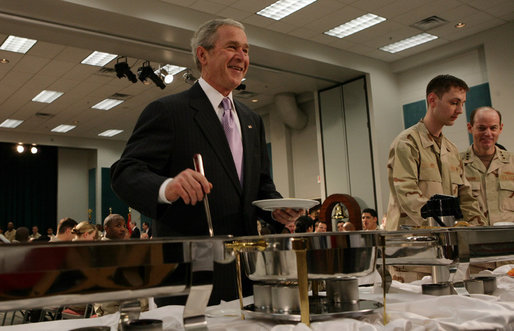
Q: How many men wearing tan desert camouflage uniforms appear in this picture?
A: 2